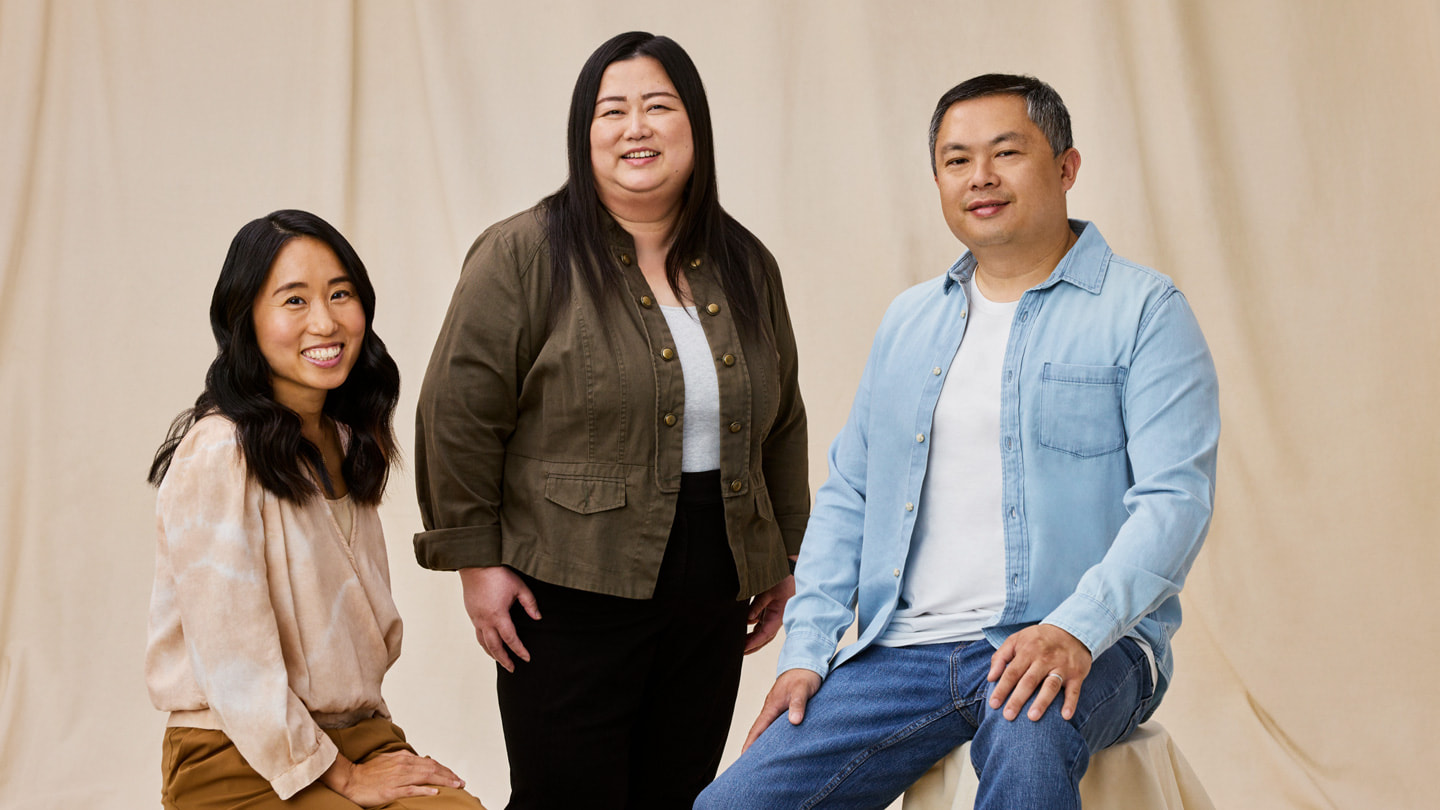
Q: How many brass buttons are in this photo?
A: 9